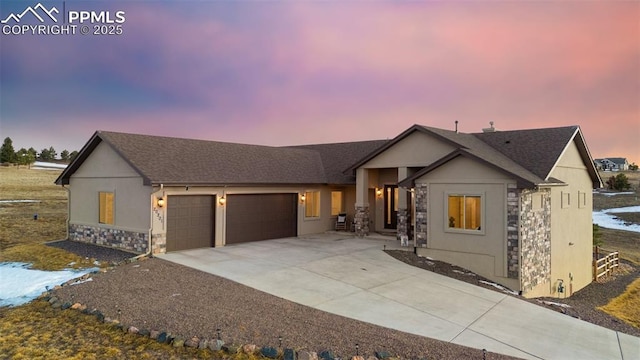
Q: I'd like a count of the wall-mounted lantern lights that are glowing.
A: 4